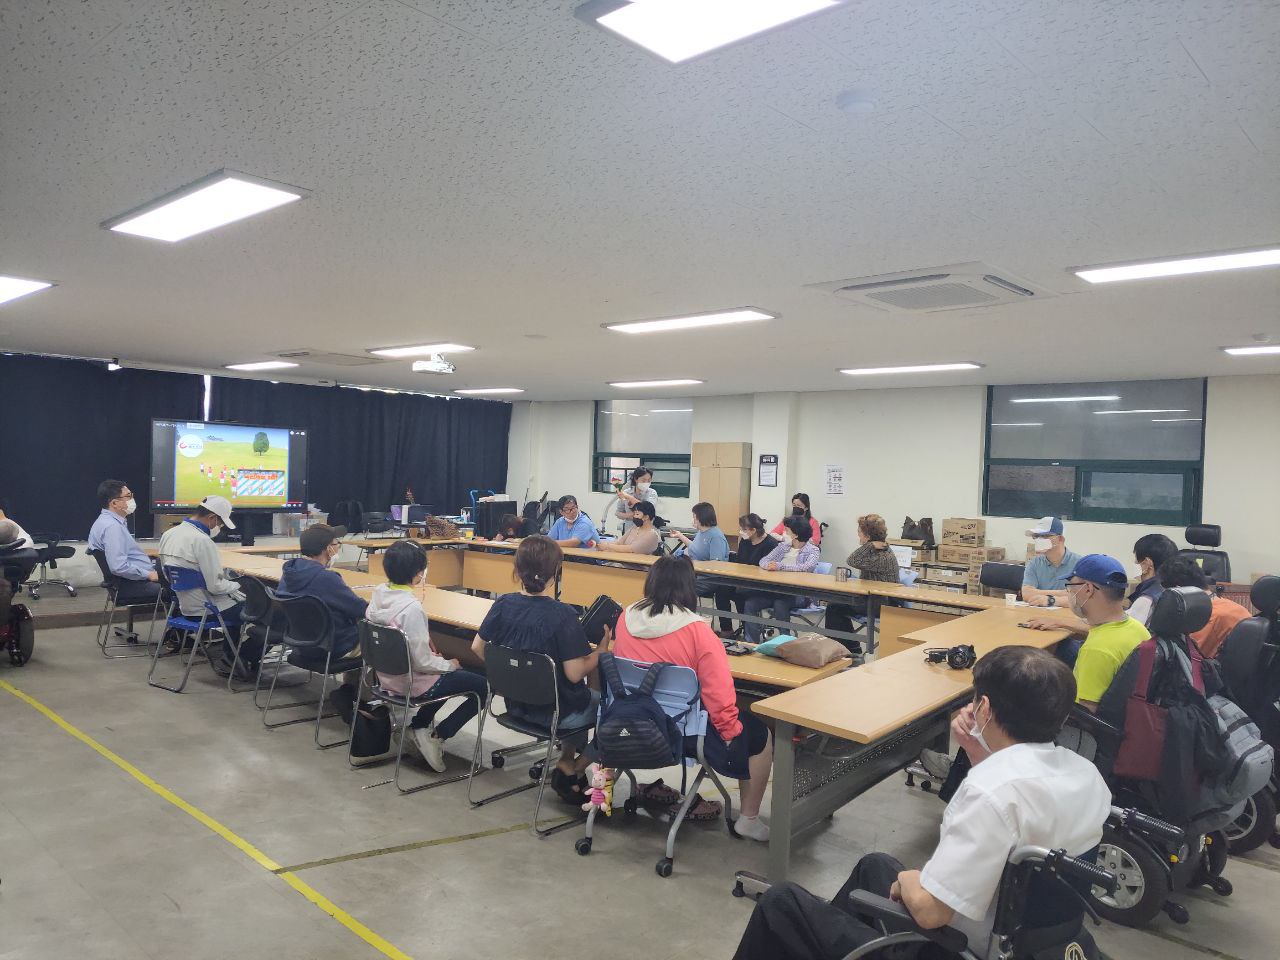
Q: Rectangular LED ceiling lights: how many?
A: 11